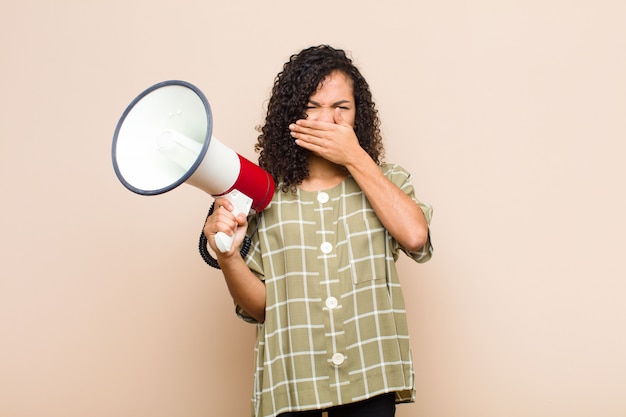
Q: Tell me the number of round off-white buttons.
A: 4